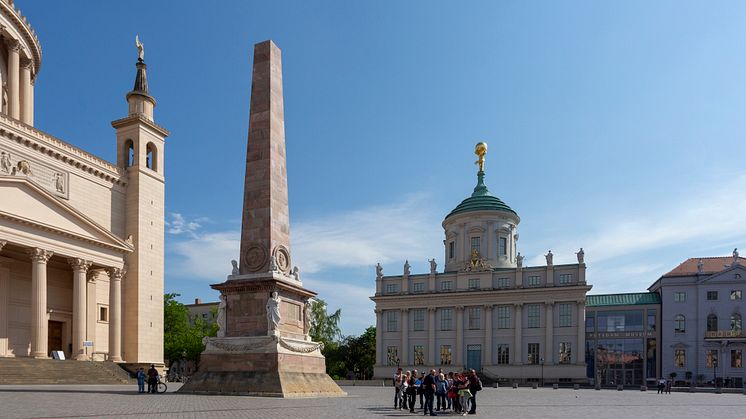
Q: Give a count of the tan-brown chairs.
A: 0